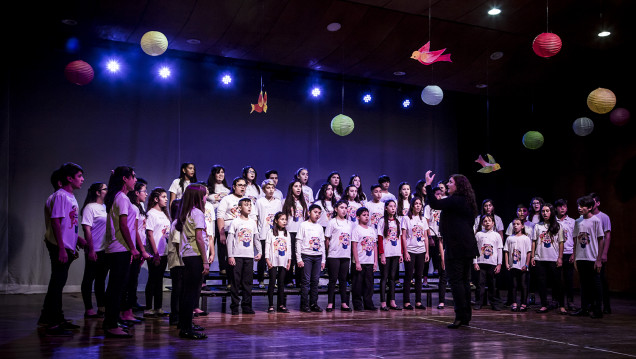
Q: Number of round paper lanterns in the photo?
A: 9